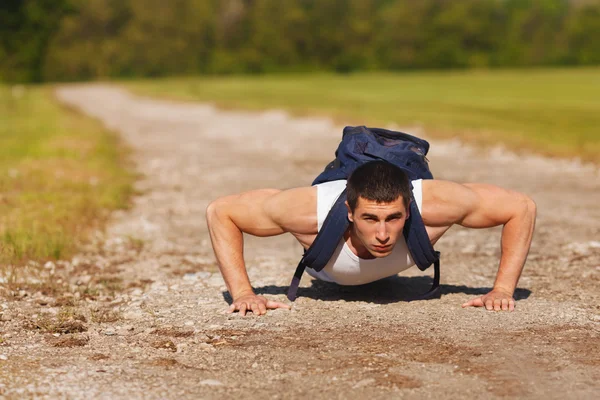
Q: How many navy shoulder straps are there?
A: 2